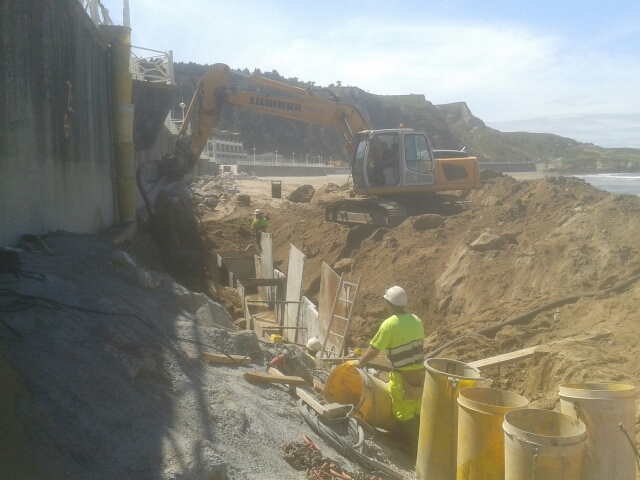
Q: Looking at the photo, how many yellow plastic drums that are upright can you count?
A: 4